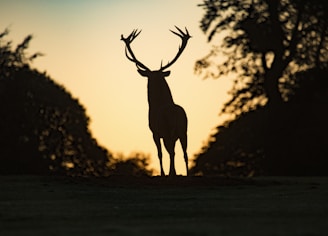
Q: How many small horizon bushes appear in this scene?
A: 1